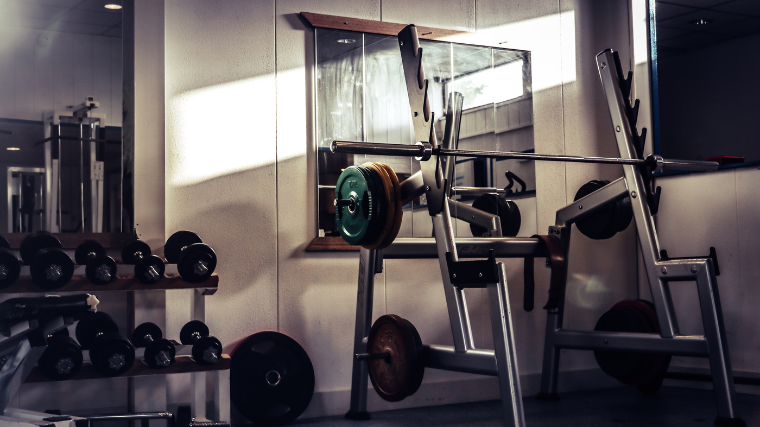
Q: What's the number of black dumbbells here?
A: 9